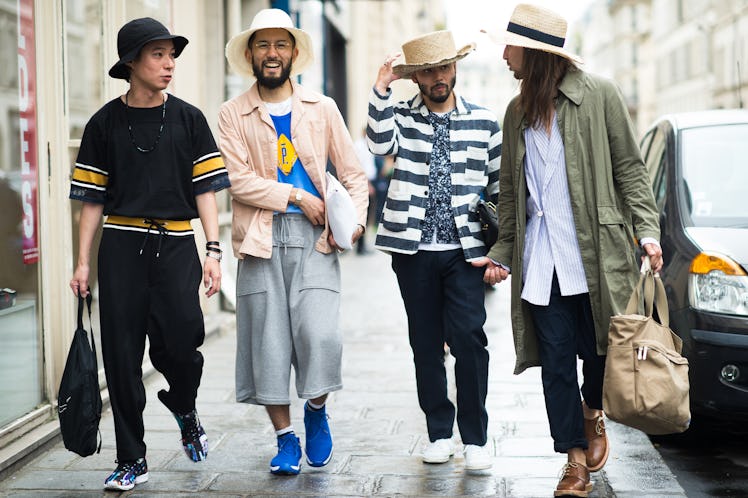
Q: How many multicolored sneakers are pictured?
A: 2